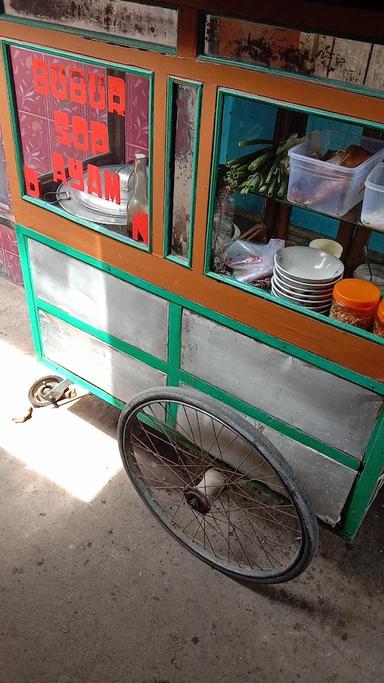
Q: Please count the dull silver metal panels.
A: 4